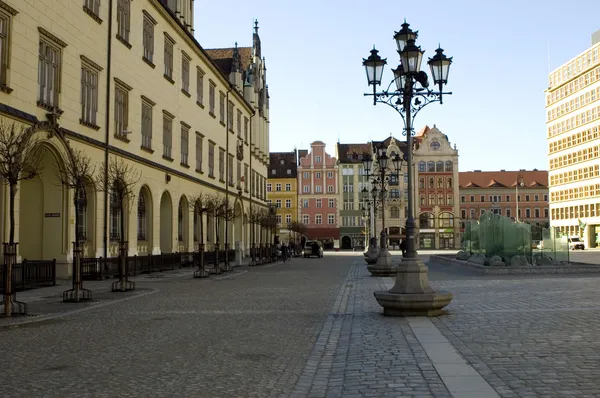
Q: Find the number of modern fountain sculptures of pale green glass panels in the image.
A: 1